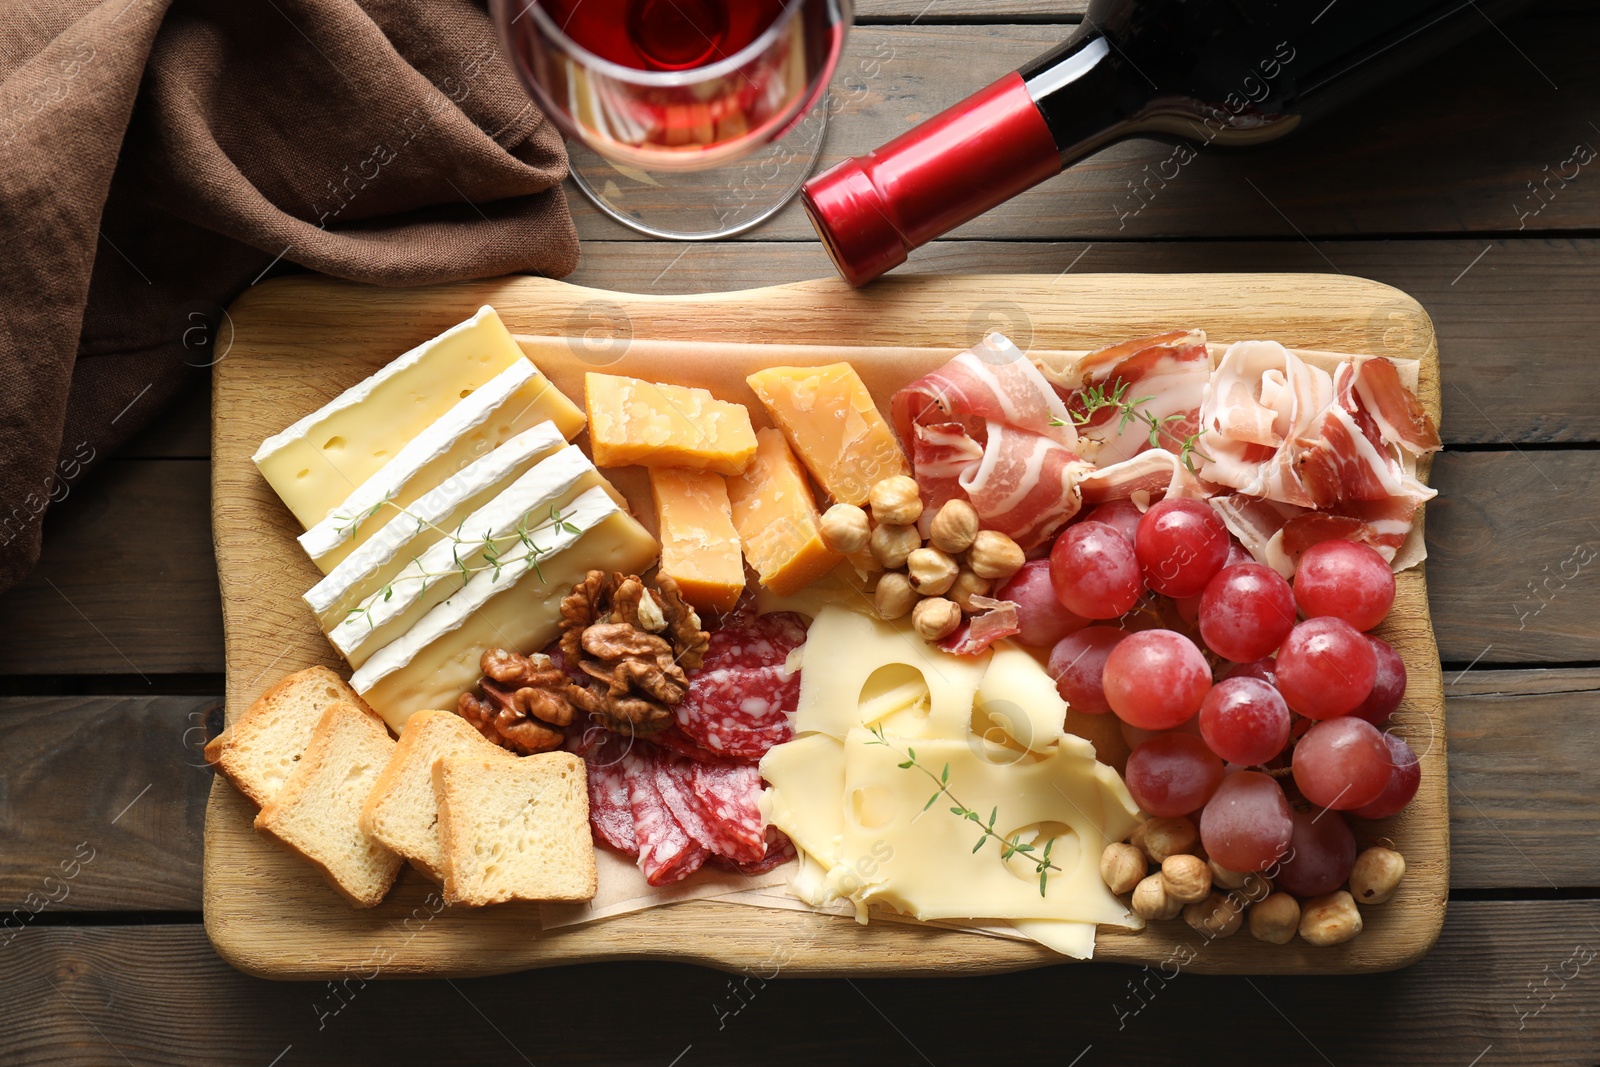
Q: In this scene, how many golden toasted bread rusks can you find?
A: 4